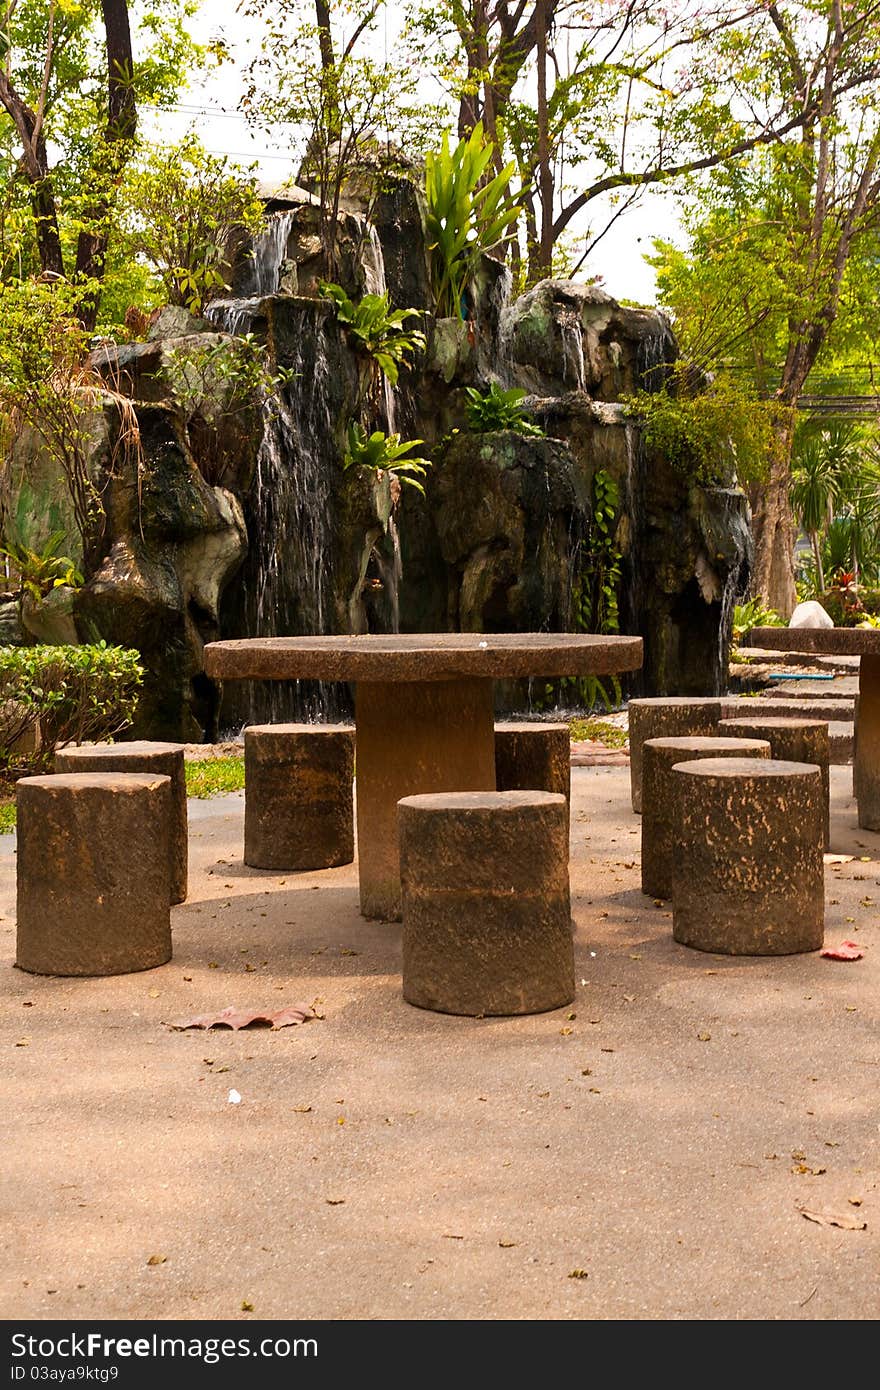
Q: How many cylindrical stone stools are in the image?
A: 9